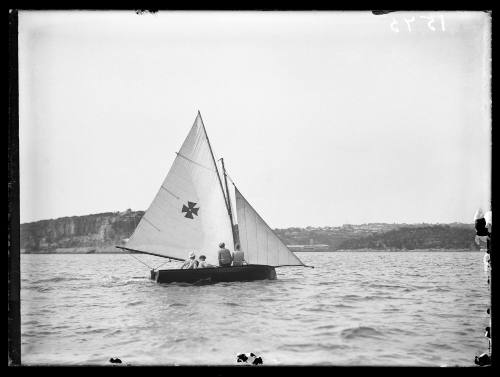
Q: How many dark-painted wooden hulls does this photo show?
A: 1